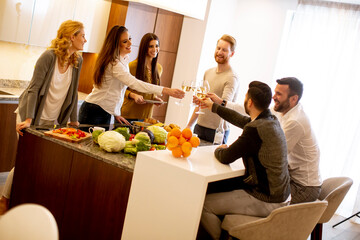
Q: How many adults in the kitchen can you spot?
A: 6